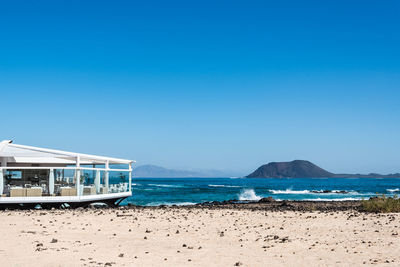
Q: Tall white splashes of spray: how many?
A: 1